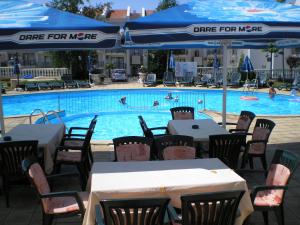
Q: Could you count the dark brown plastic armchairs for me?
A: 14